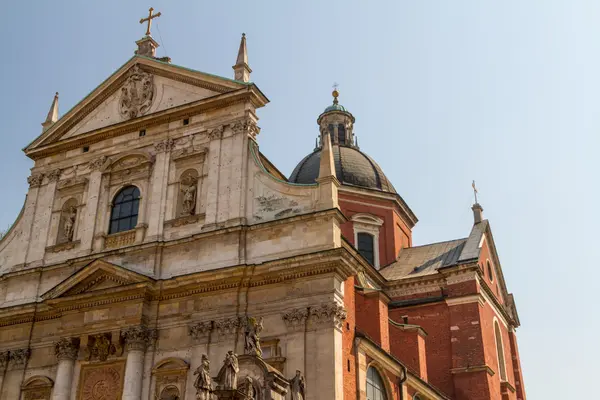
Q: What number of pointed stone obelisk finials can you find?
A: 3